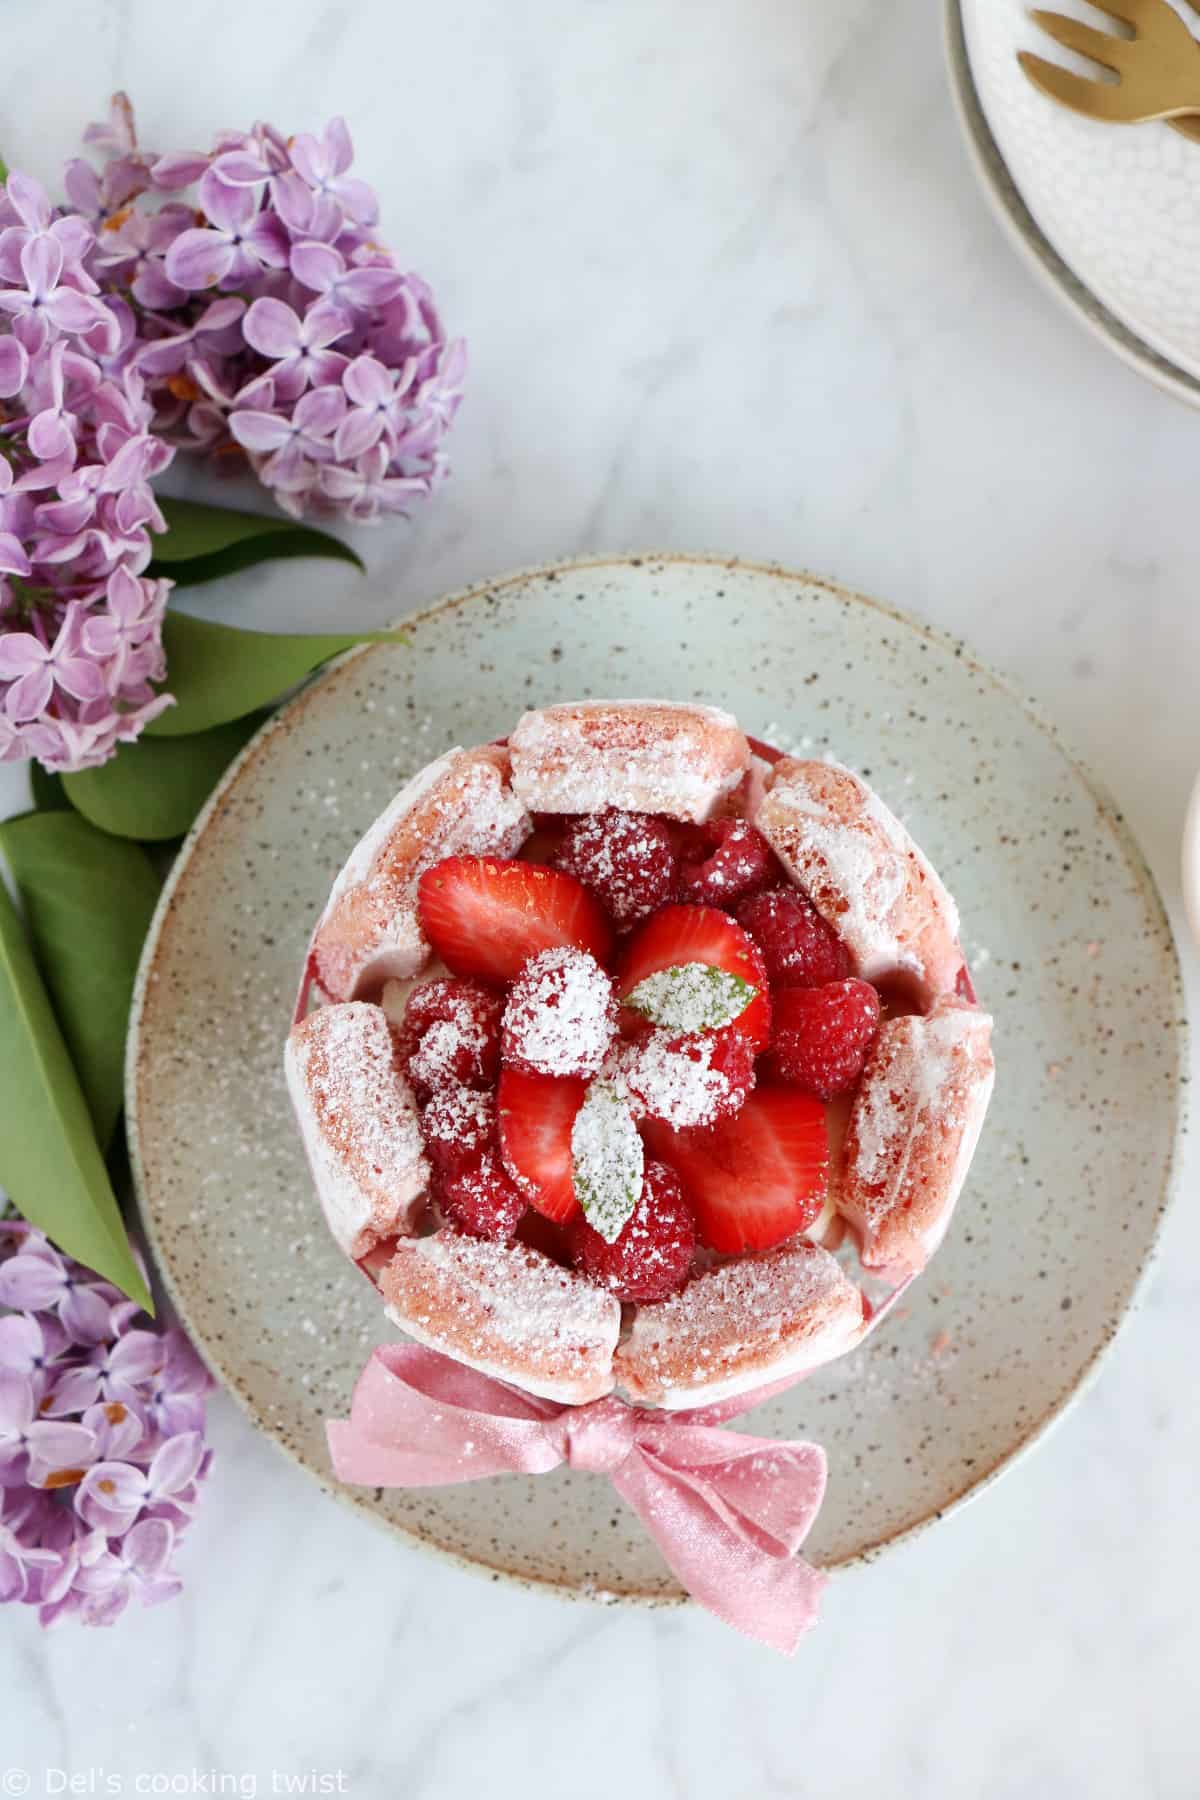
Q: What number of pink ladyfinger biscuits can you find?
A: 7